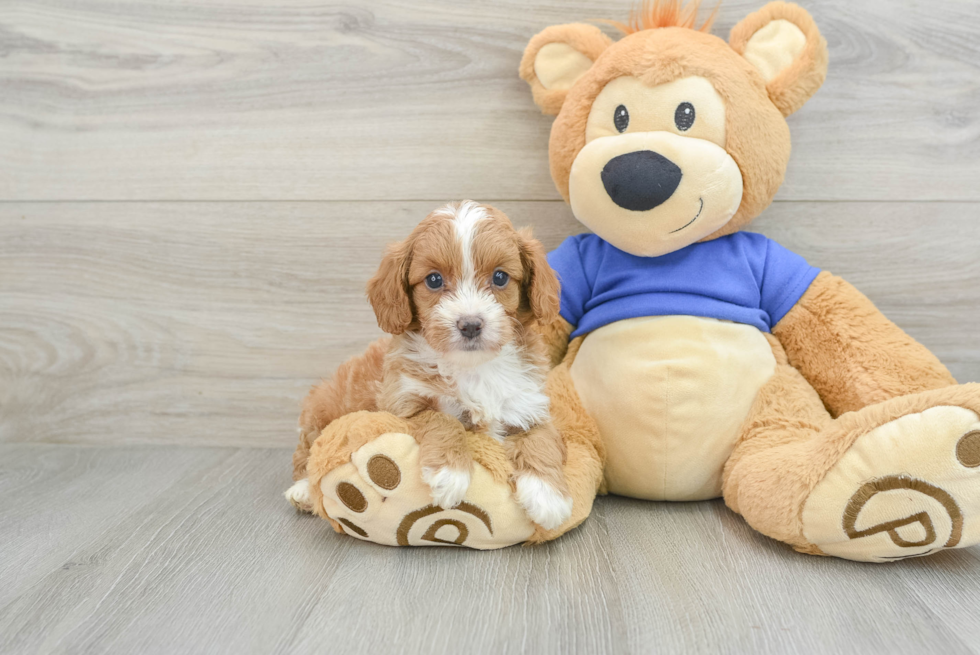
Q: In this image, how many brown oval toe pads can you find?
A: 4